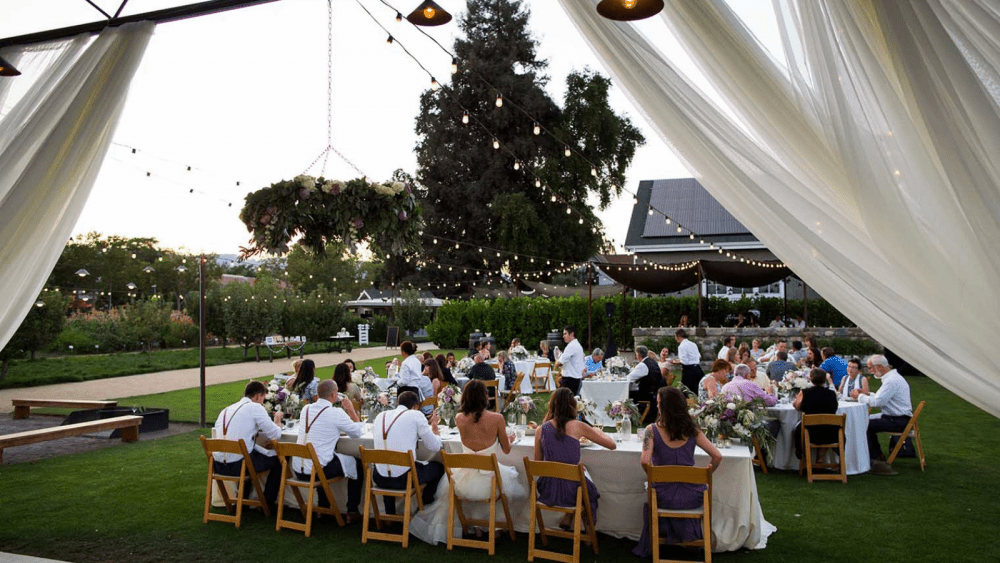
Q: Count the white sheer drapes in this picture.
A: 2